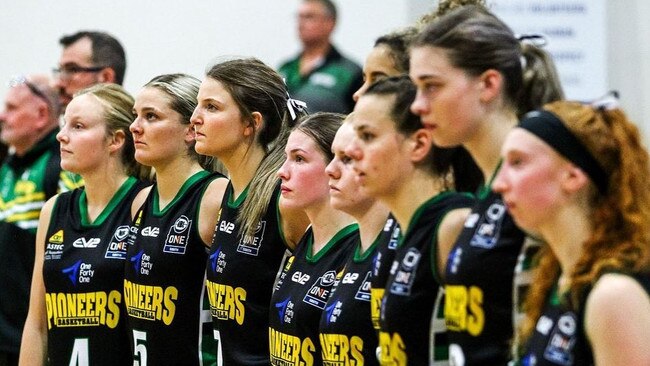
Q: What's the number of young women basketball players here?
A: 9